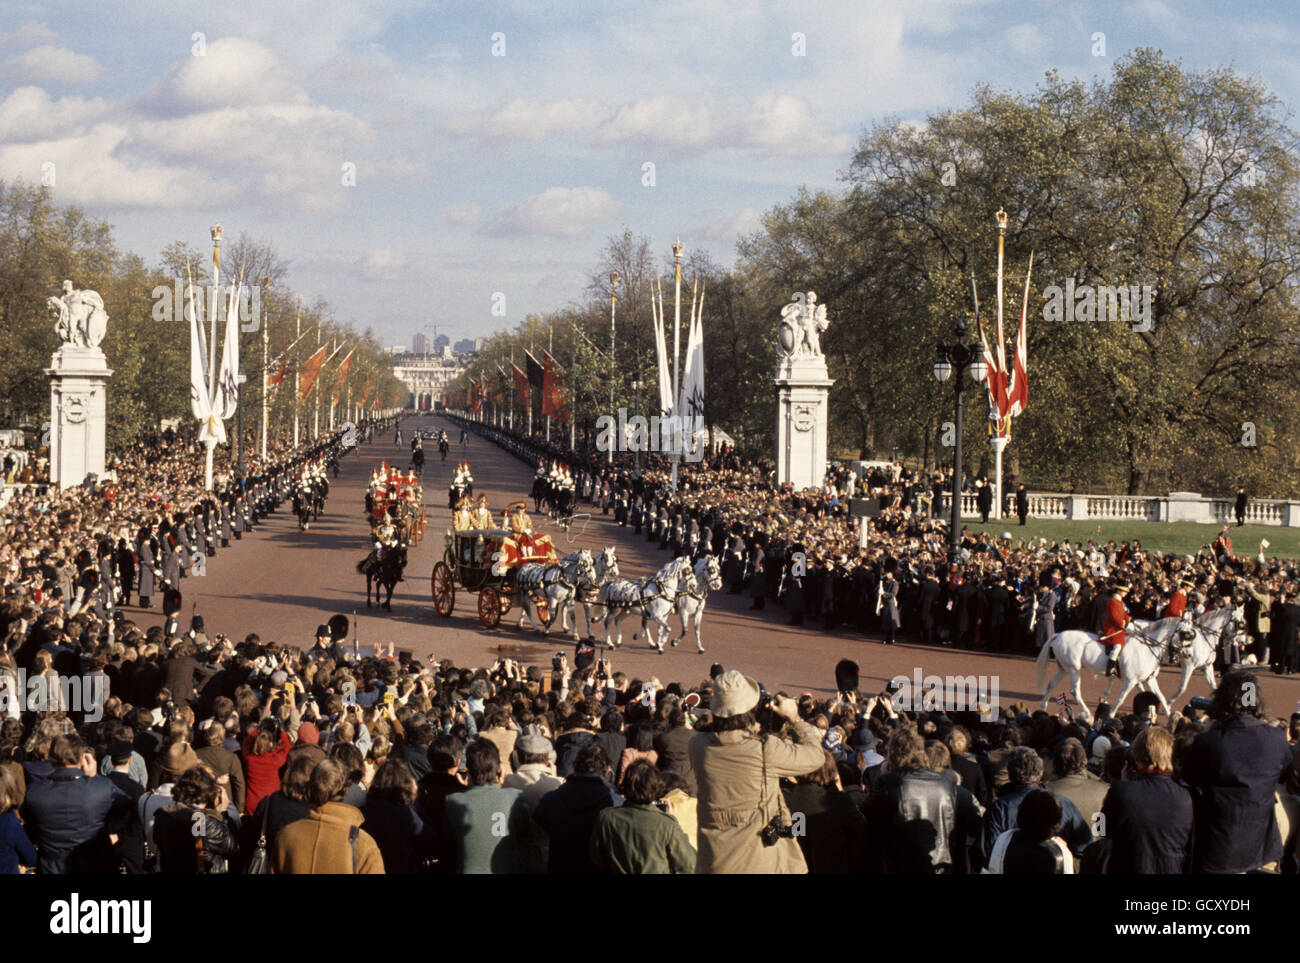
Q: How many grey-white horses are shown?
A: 6